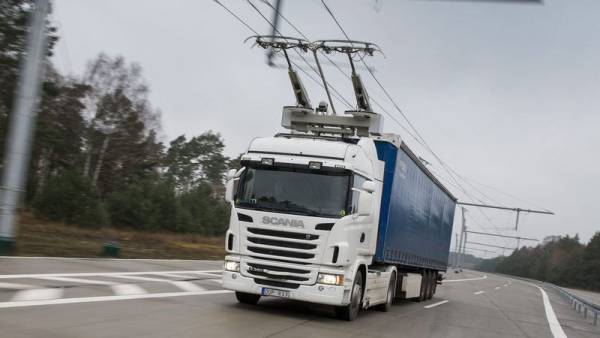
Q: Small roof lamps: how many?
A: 2